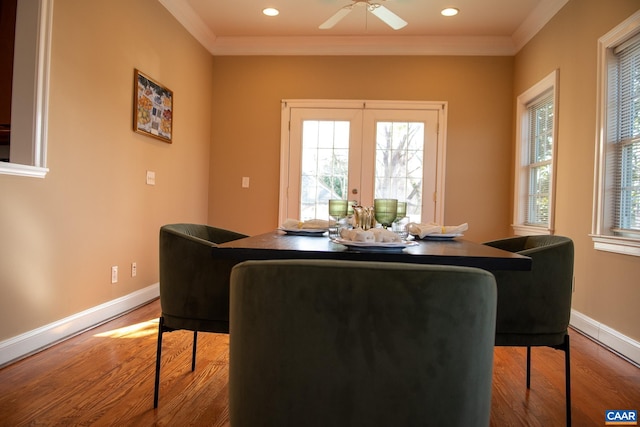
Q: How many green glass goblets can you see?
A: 4